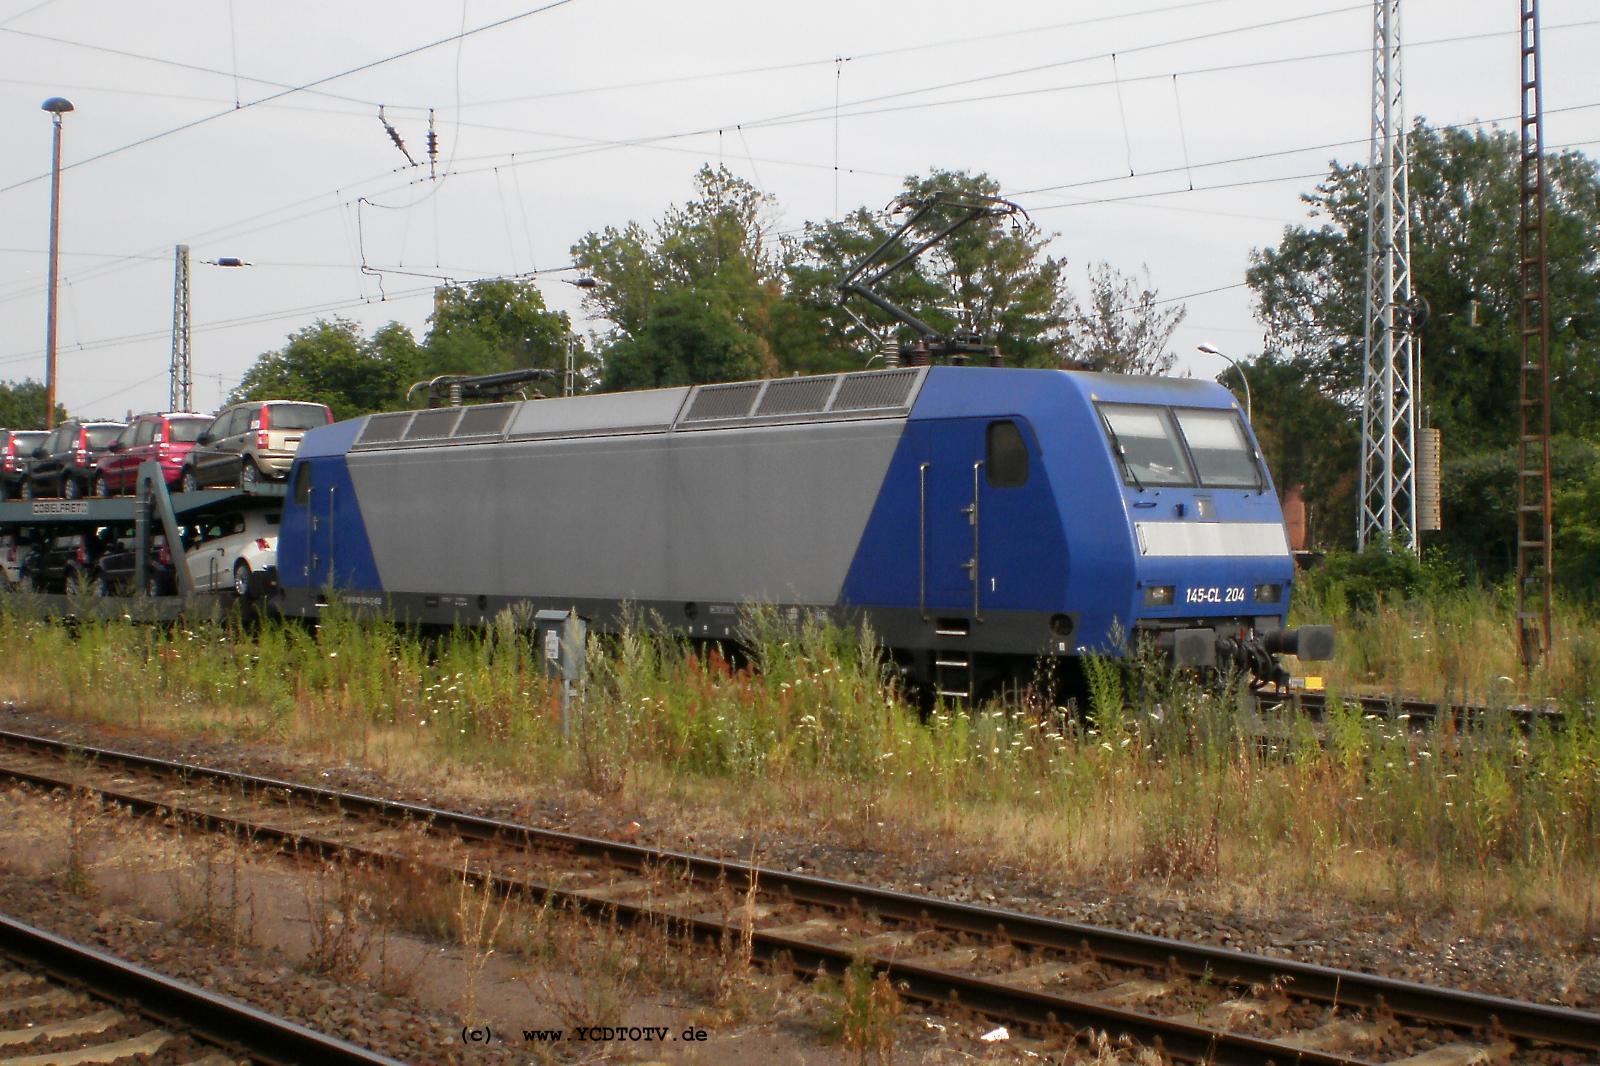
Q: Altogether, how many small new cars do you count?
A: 8